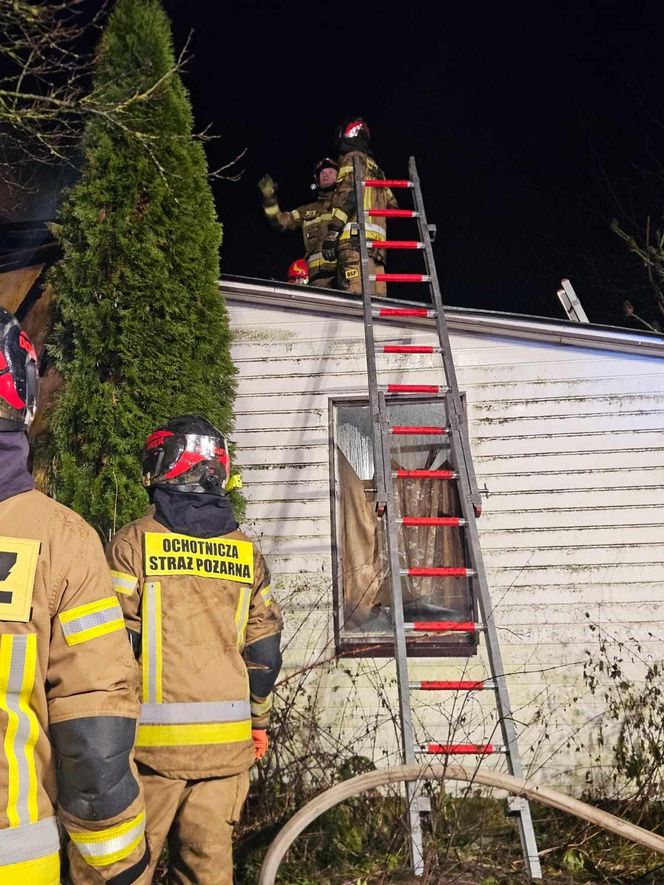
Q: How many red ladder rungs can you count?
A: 14